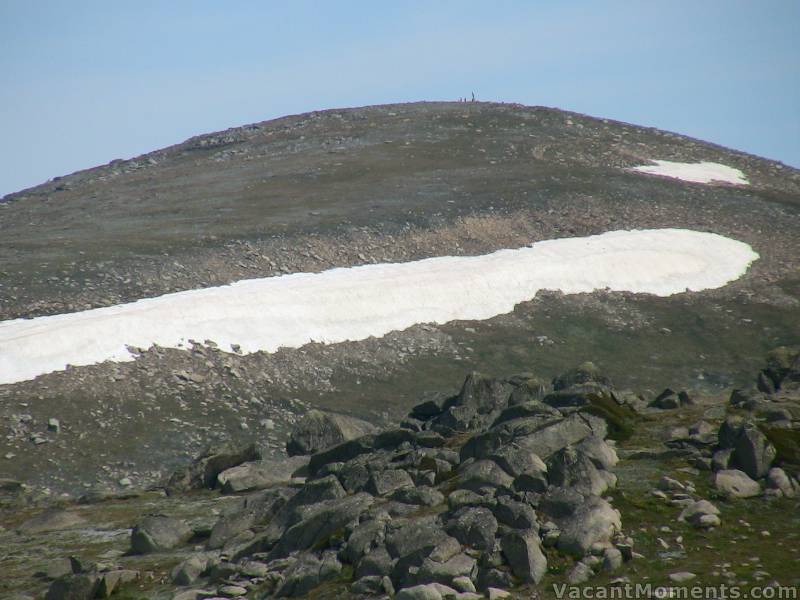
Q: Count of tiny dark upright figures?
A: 3